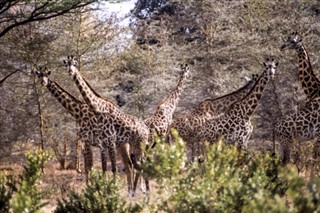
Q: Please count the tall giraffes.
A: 6